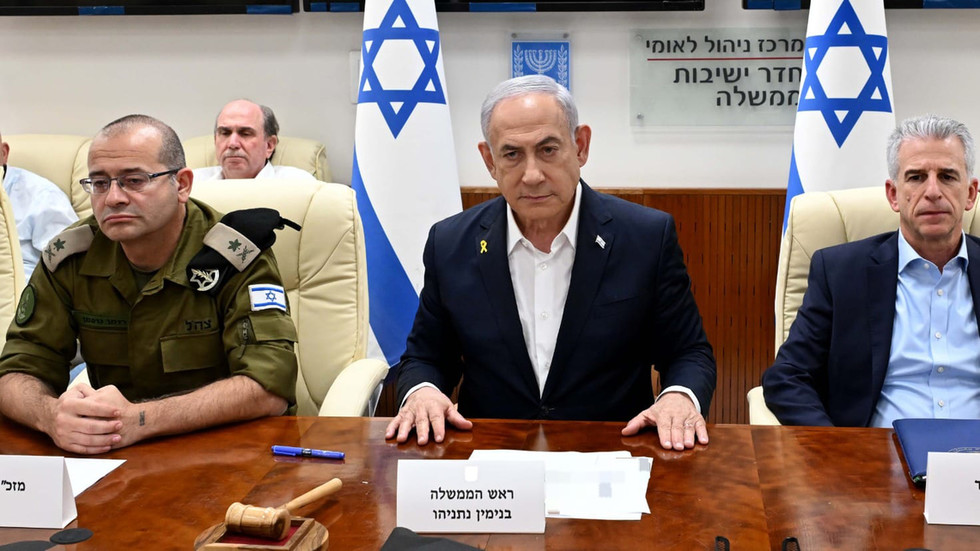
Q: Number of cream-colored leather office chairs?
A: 5